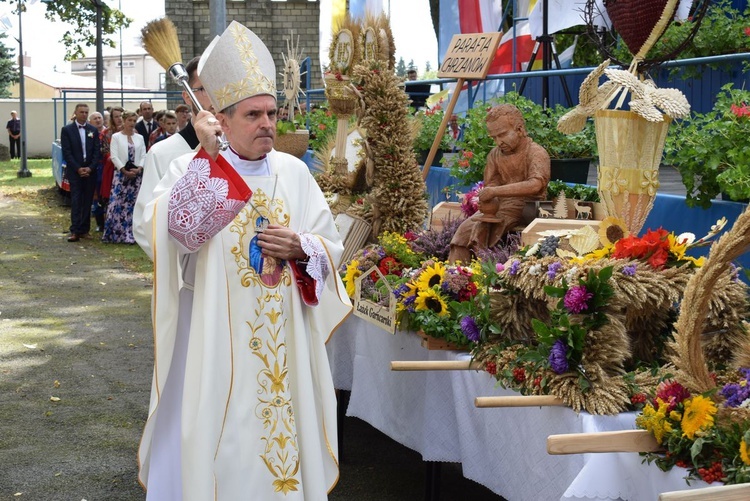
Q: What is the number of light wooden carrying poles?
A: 4